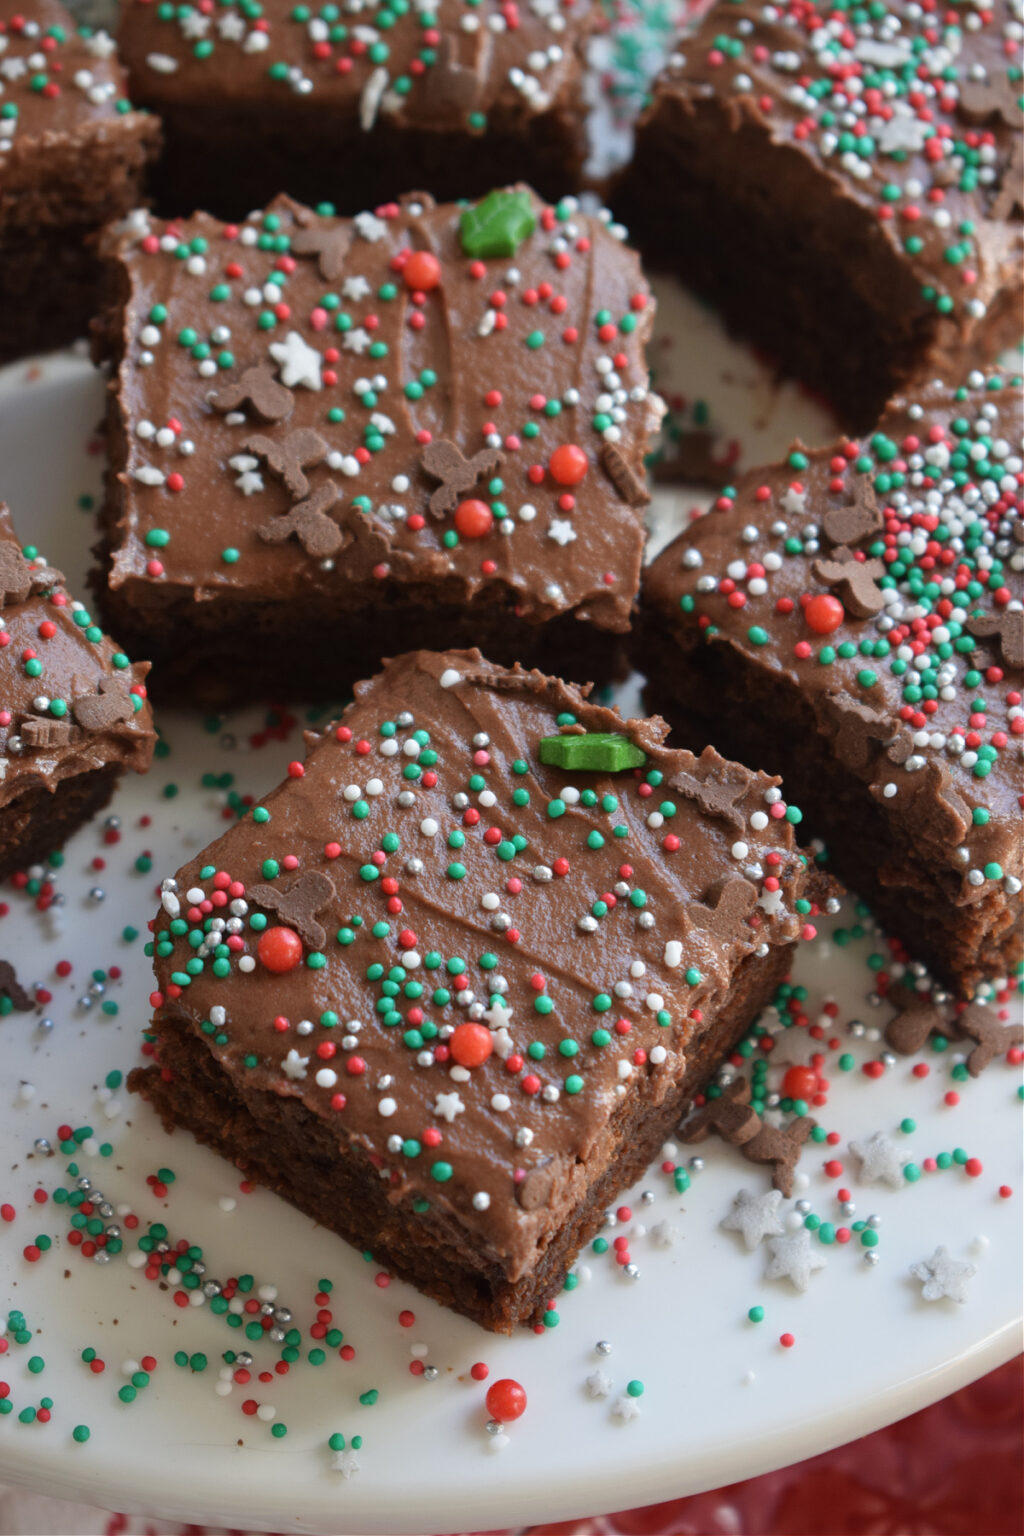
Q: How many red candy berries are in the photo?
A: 8